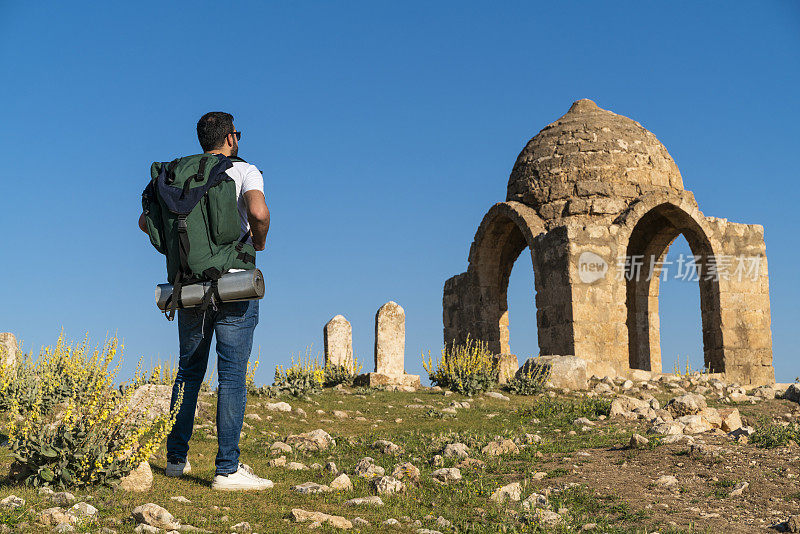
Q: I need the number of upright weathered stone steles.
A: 2